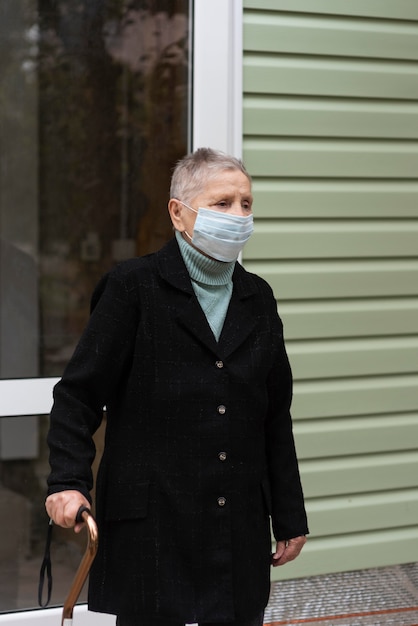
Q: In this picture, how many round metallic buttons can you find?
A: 4